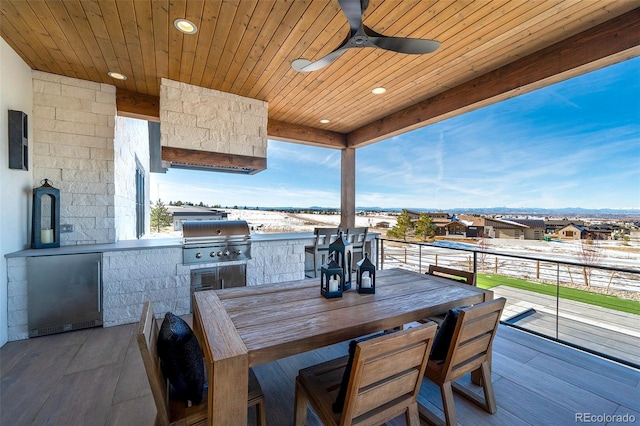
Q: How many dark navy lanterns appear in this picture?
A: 4